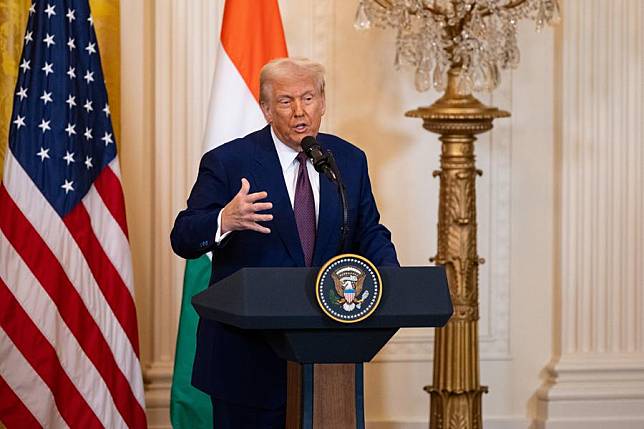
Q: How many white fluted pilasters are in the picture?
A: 2